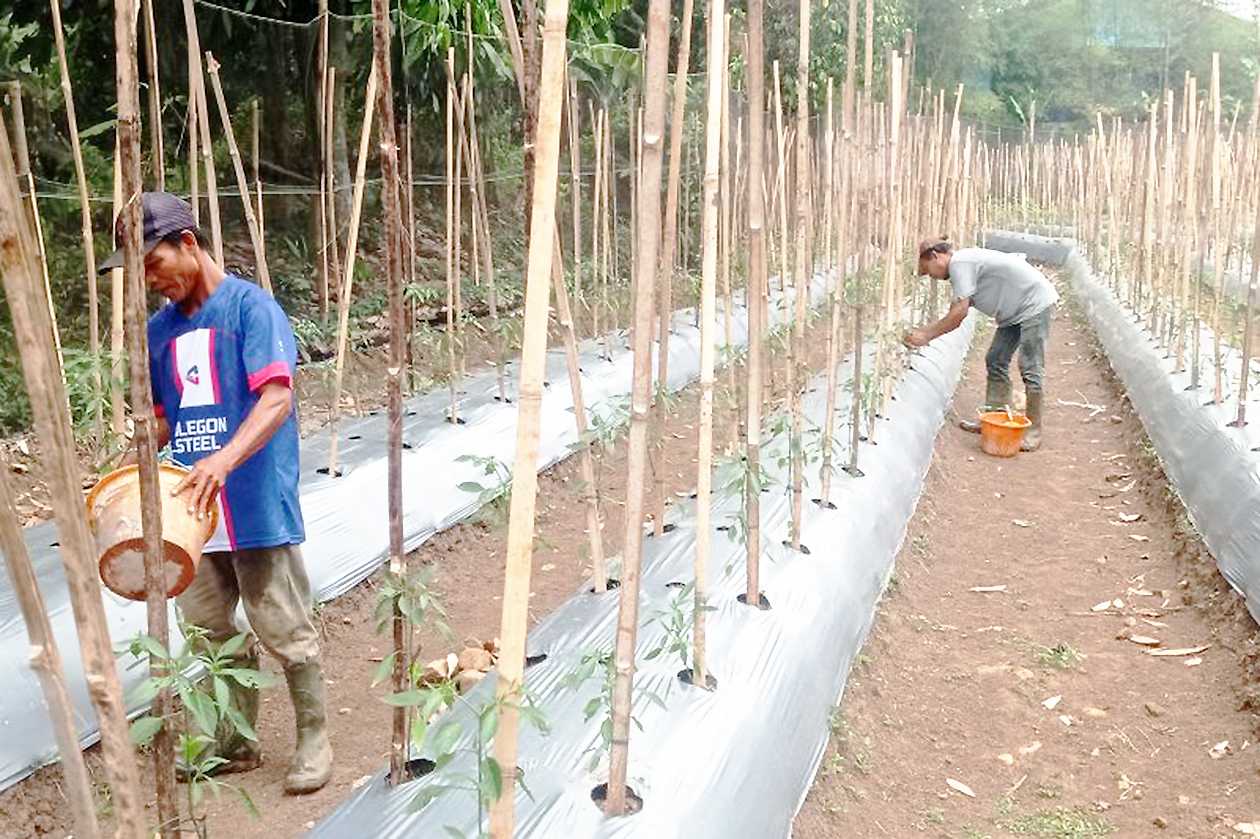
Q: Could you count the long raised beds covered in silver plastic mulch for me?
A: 3